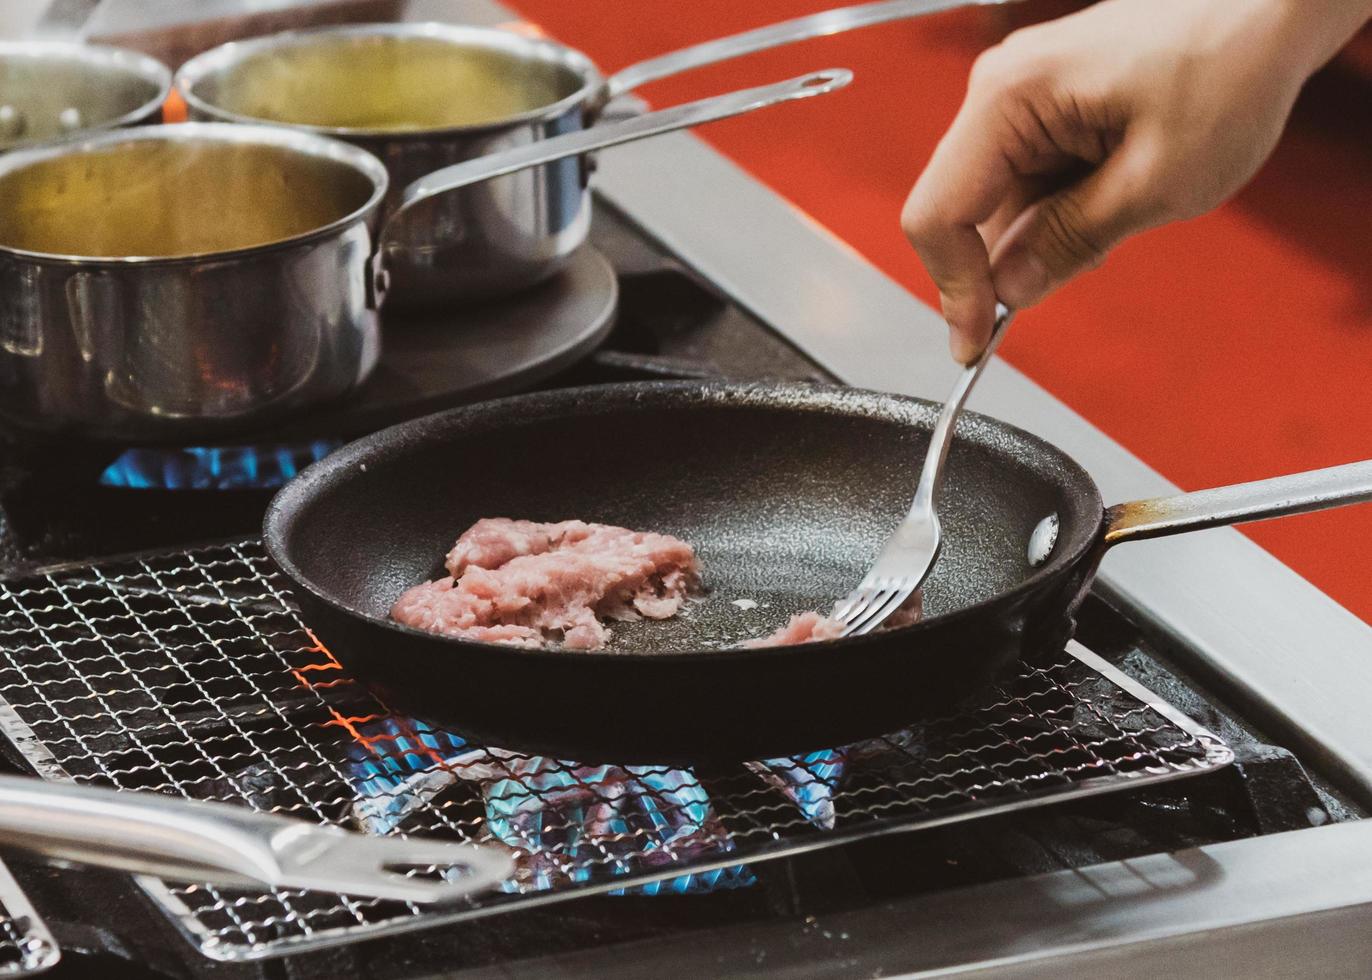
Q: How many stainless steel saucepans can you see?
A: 3